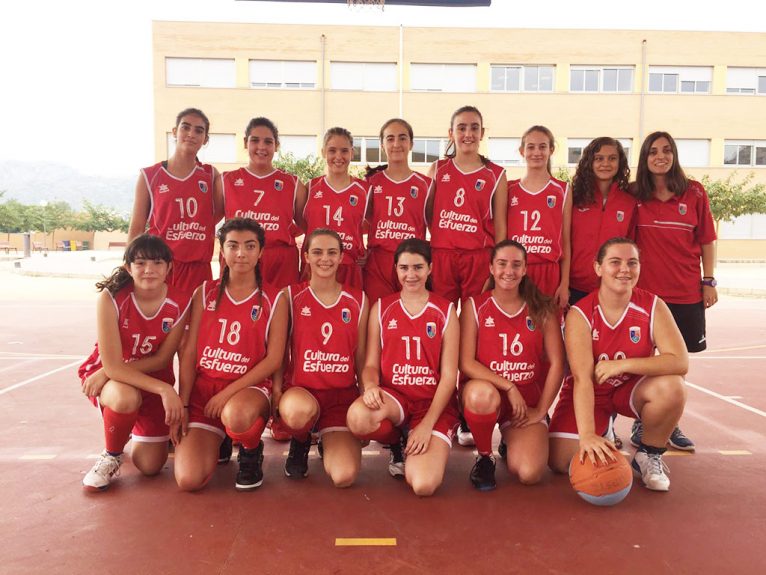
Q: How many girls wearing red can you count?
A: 14